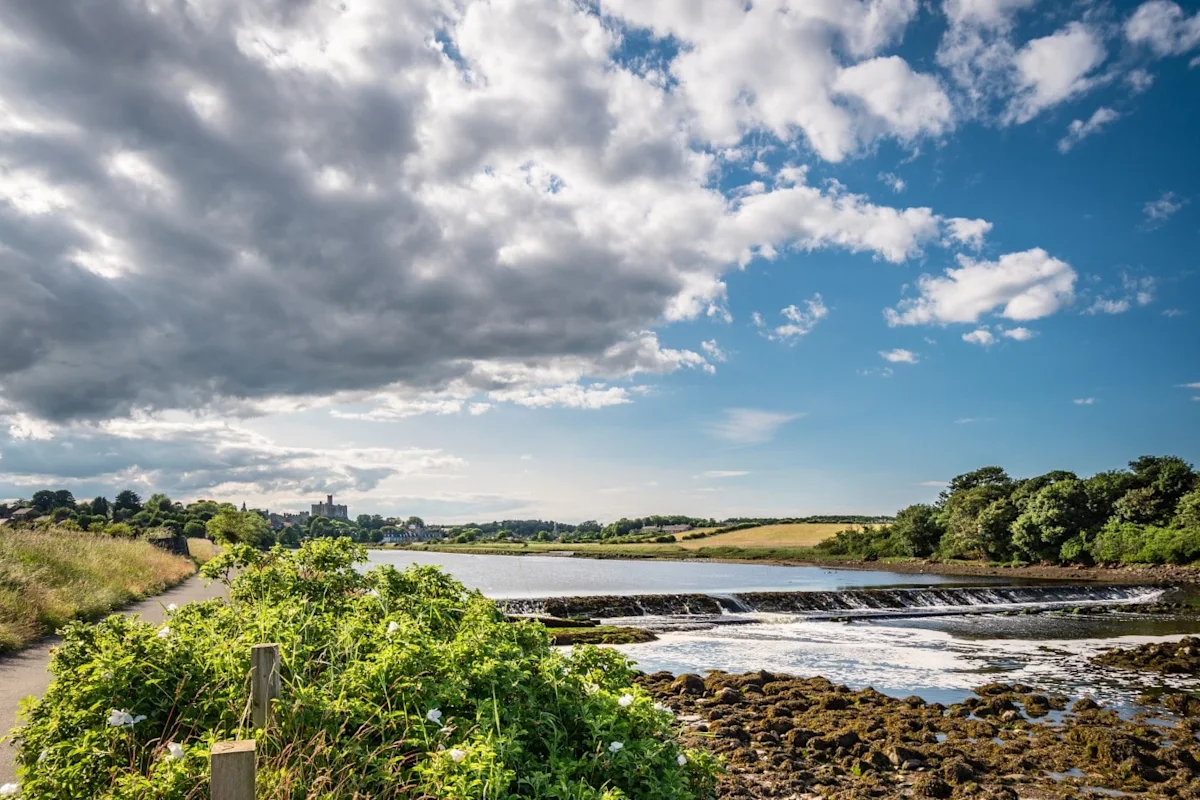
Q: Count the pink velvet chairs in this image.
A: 0